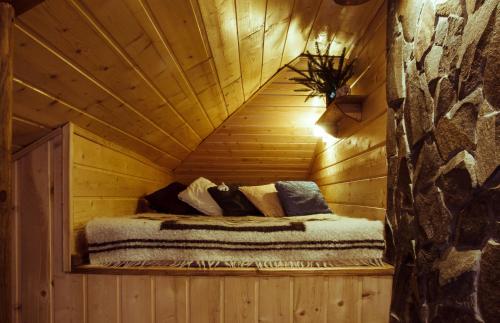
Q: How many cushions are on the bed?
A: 5